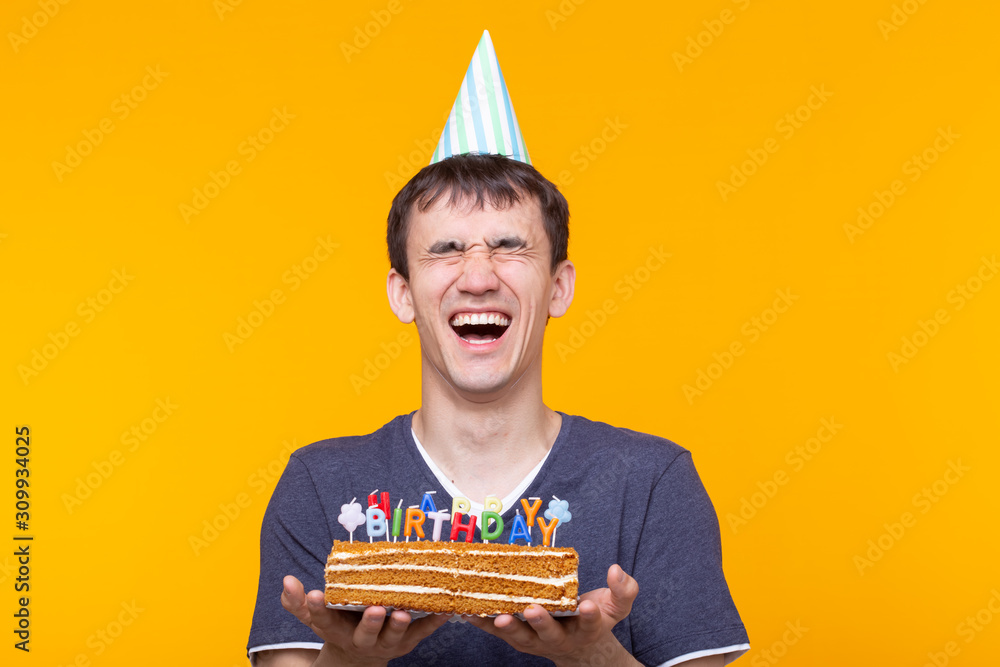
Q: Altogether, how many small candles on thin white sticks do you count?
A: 15